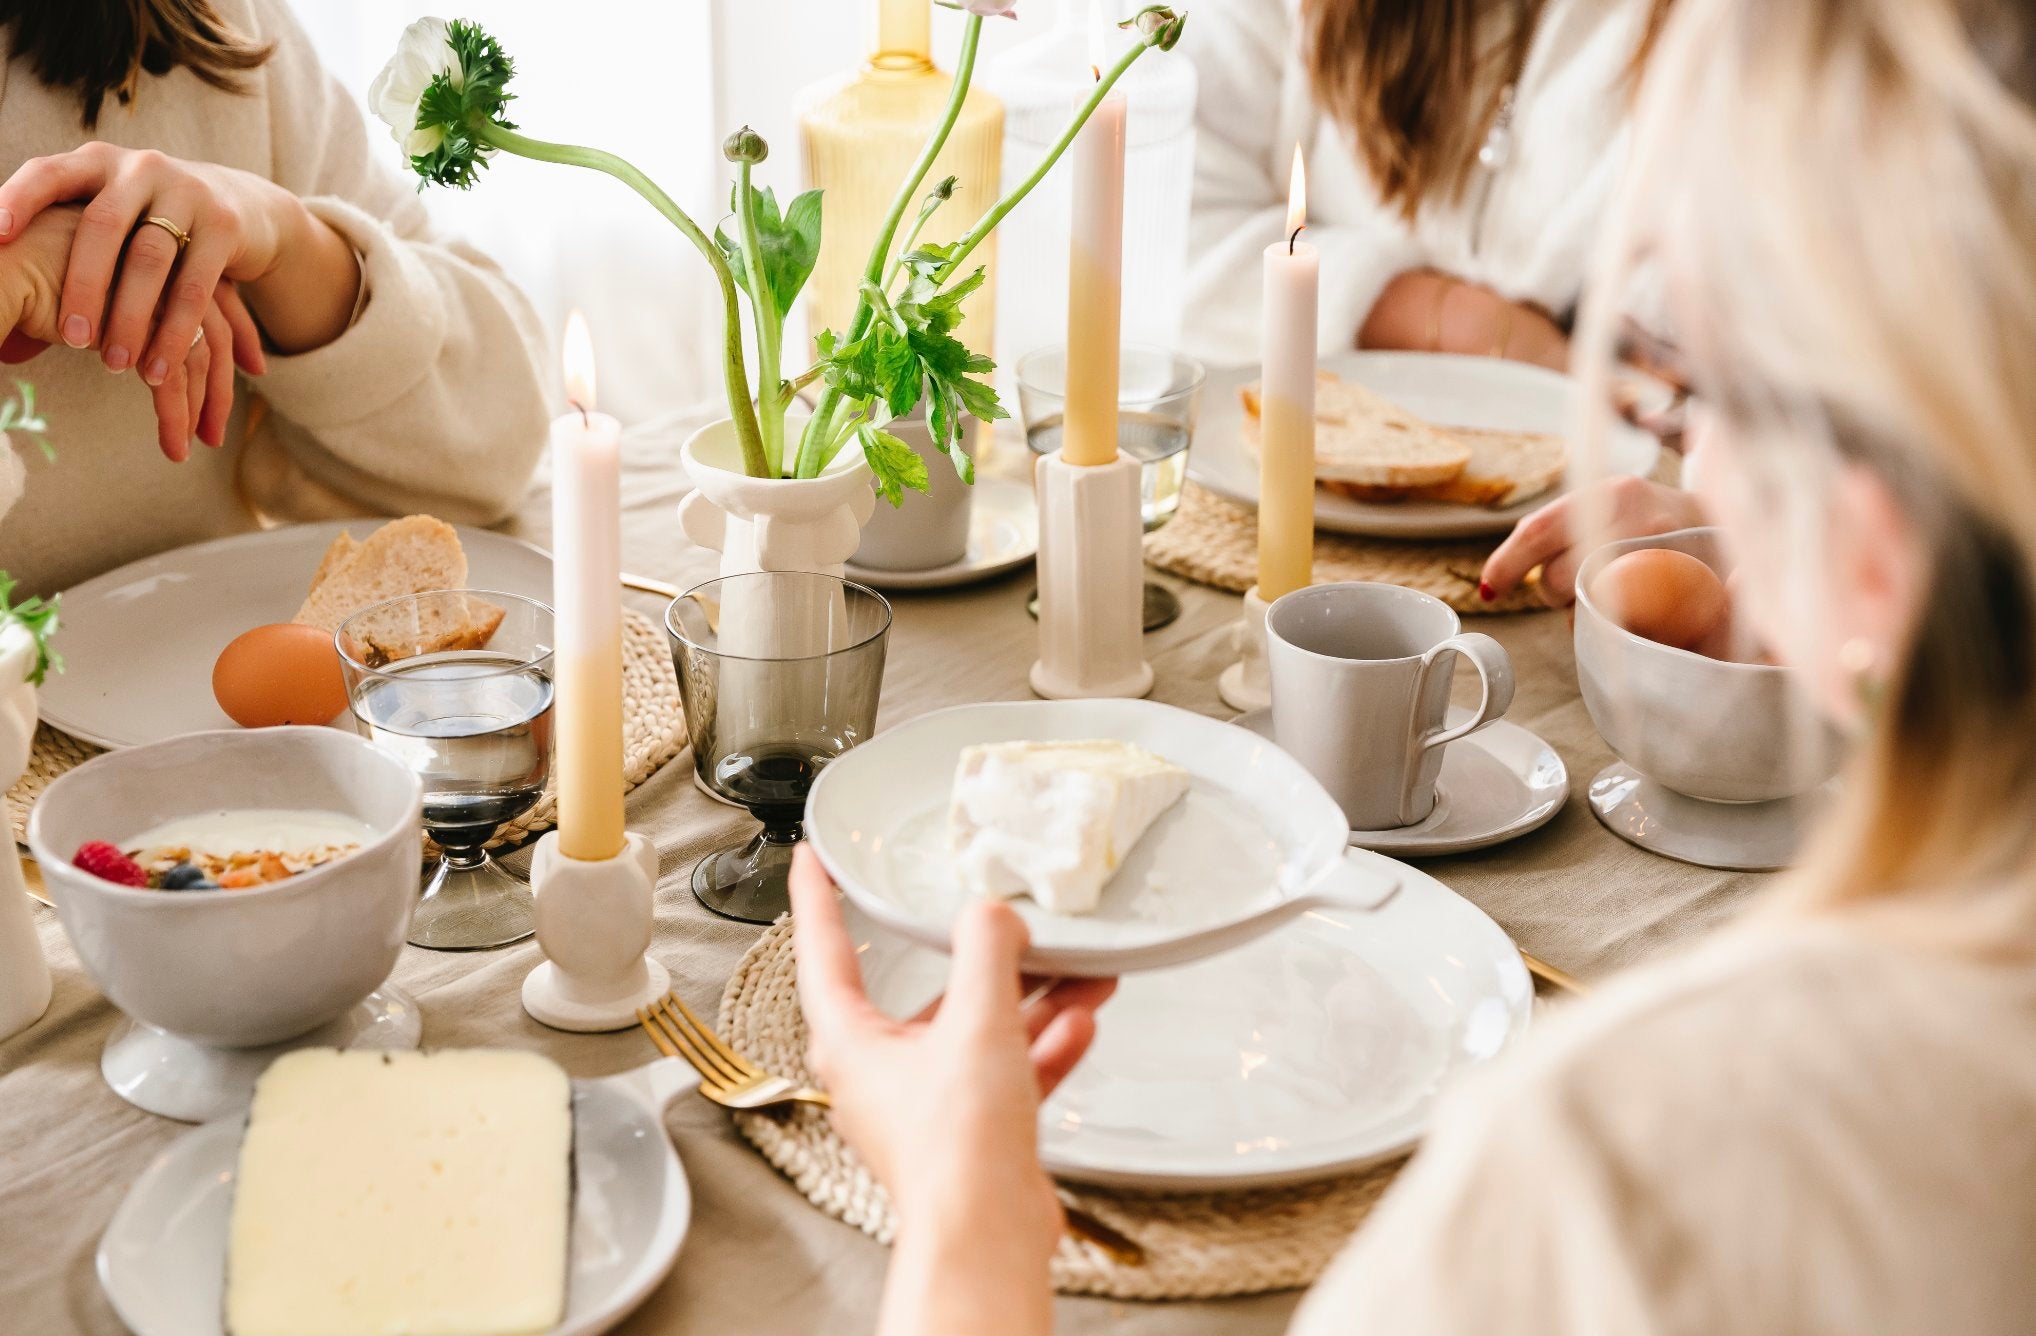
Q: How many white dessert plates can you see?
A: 2